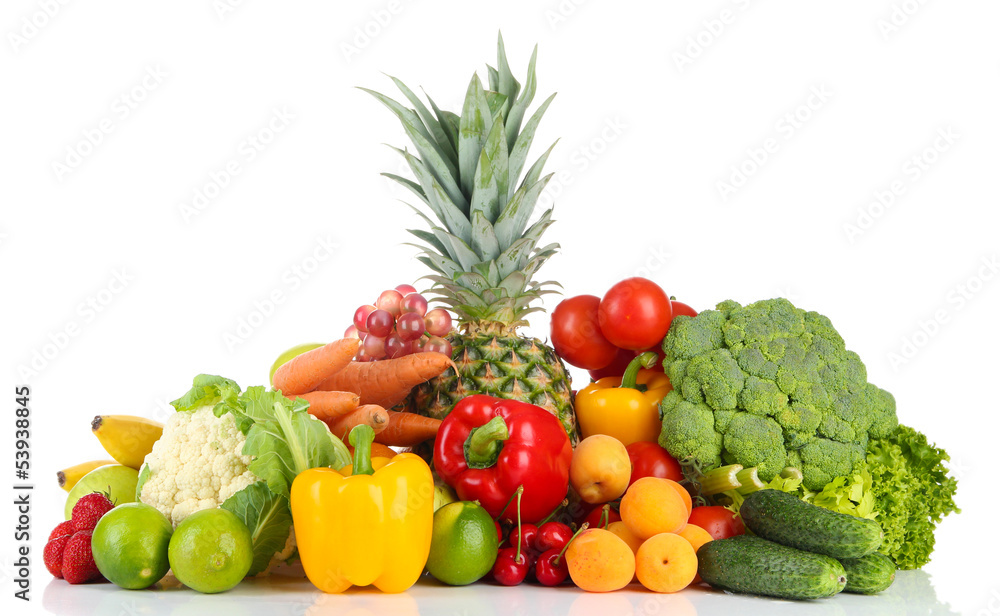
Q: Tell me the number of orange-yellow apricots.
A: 7